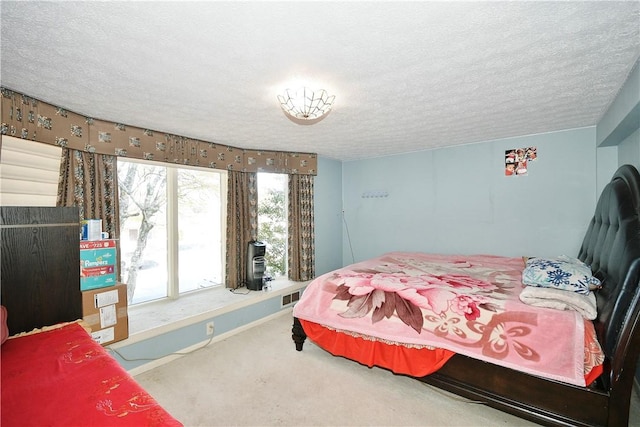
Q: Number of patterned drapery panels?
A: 3